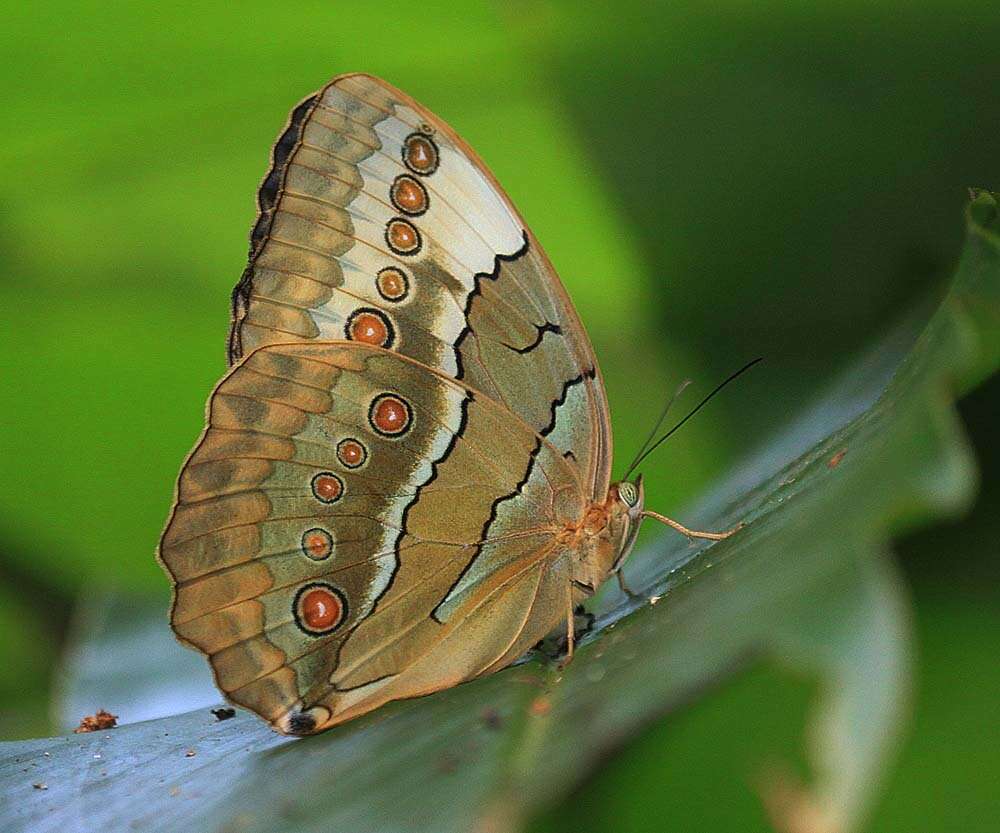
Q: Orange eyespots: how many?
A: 10